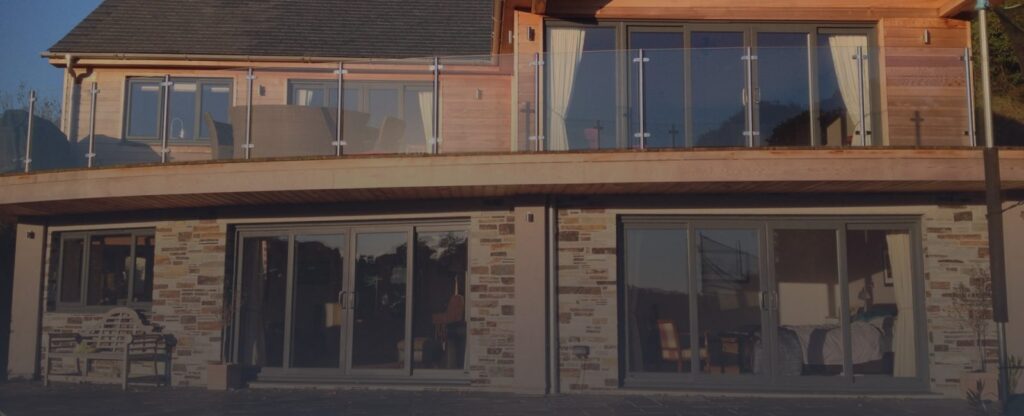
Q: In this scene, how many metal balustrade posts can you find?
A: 11